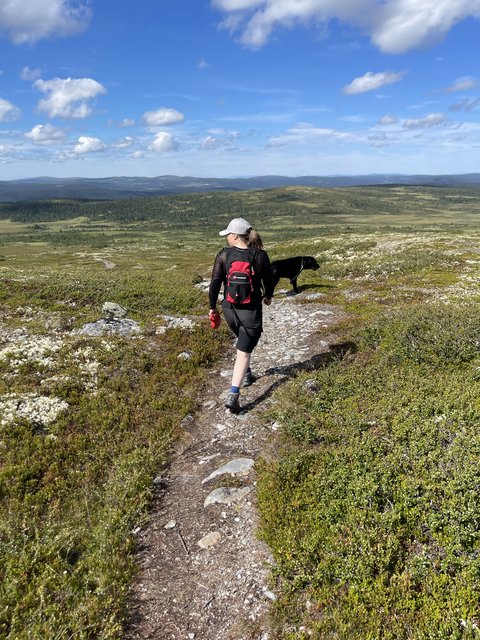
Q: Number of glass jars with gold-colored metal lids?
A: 0